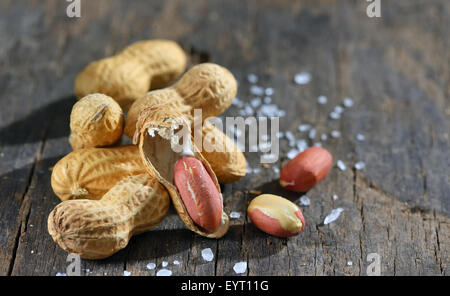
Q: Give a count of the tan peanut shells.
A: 7